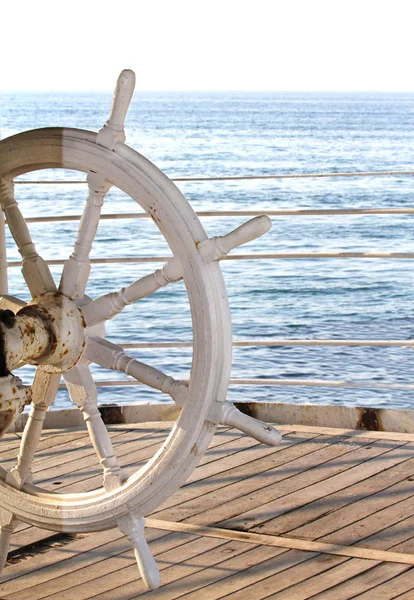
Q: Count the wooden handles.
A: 5